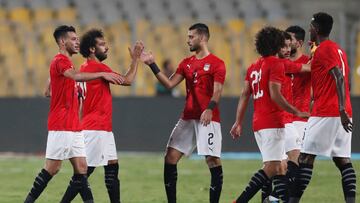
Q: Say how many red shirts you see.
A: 7